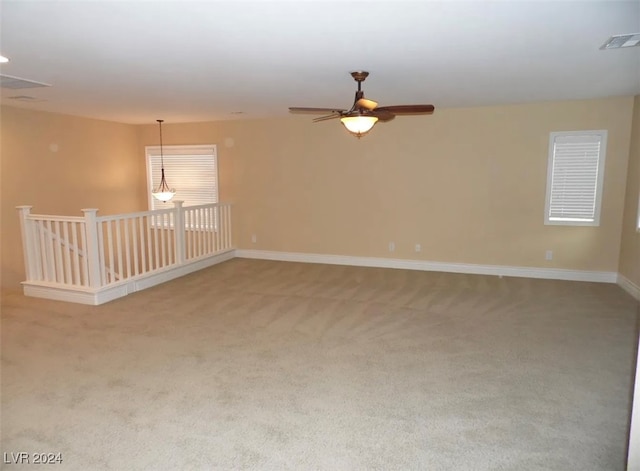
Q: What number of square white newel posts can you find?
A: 3